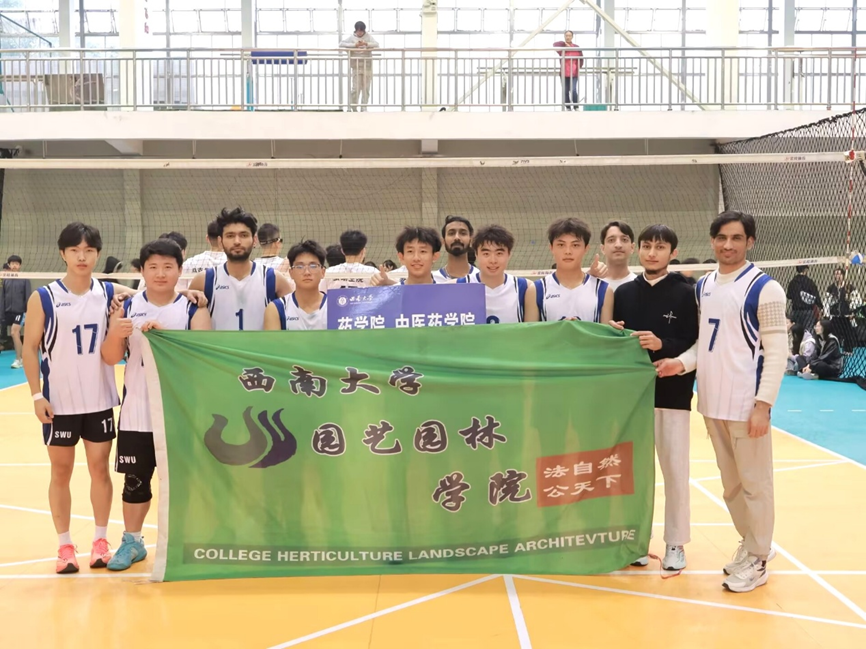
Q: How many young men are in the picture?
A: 11